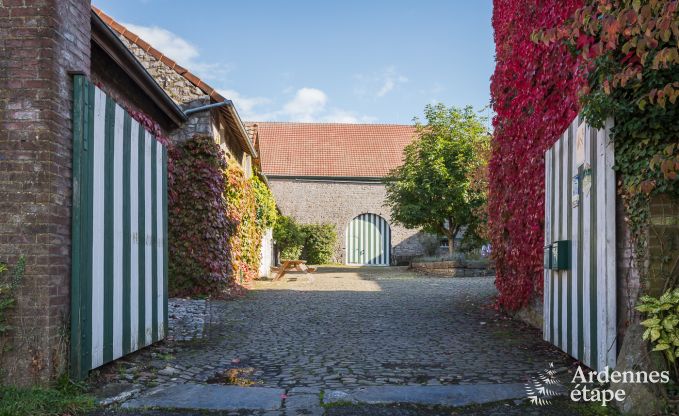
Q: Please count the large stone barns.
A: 1